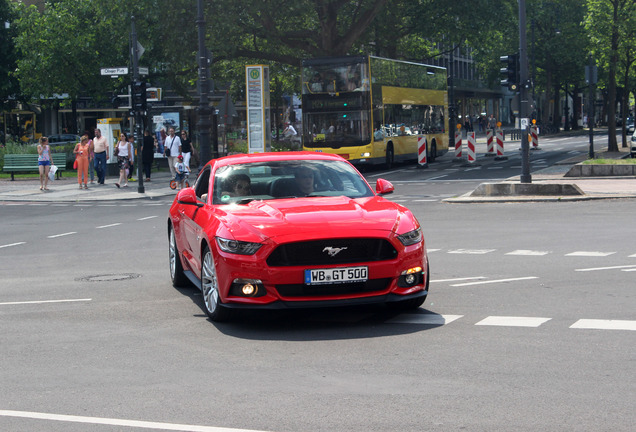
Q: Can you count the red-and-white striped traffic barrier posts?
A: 6